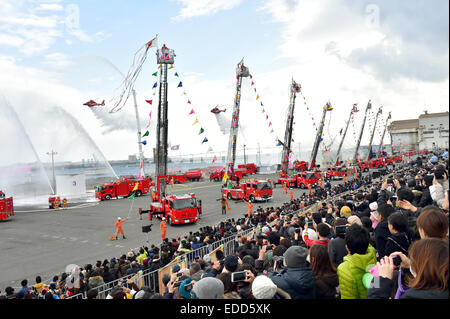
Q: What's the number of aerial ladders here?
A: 8